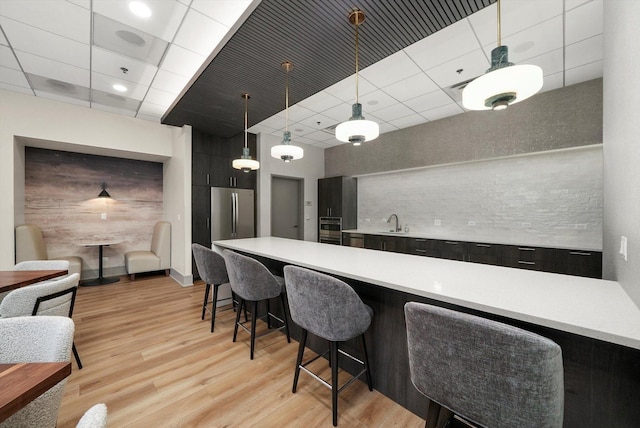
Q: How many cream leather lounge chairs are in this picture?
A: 2